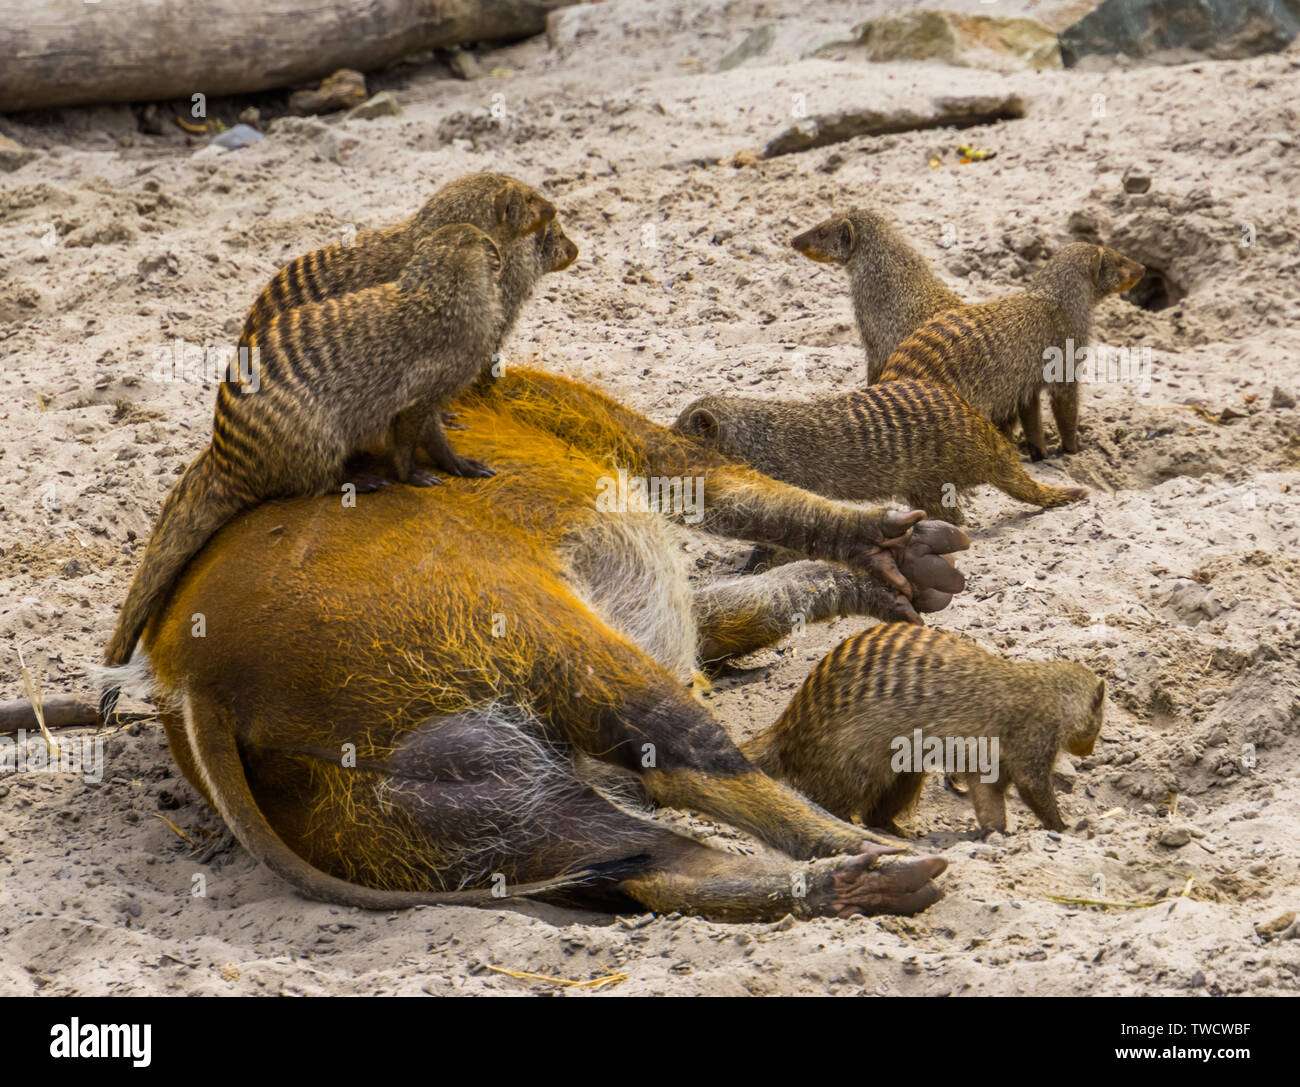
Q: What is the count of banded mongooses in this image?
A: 7